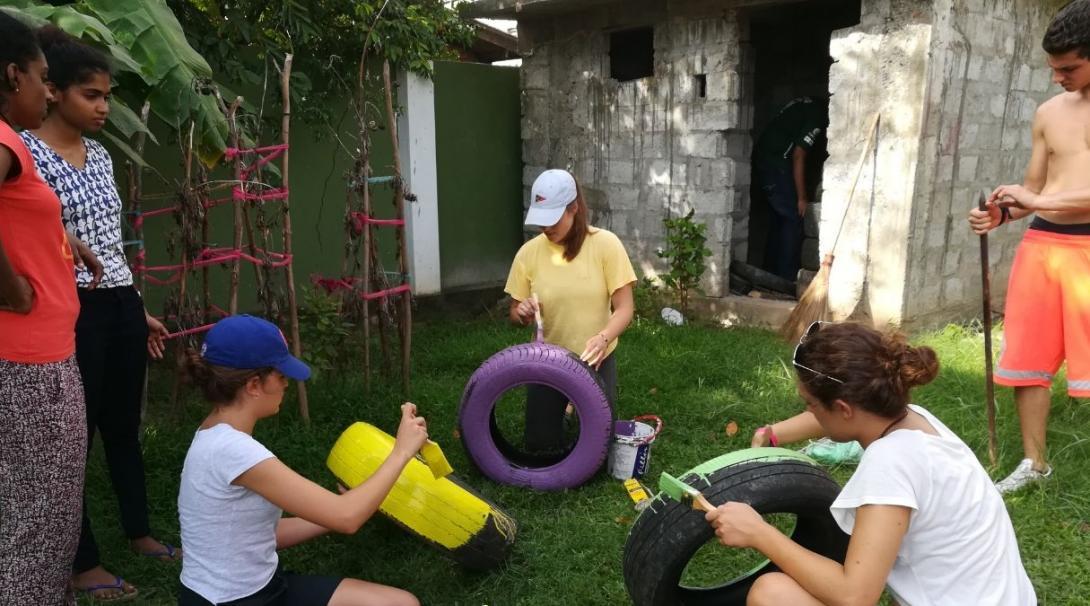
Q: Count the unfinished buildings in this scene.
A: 1